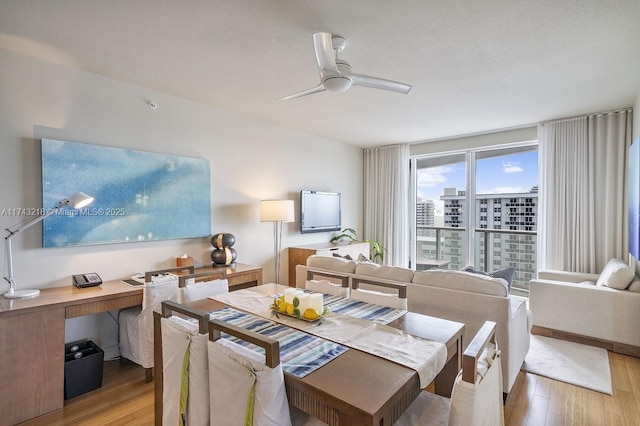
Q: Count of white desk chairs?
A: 1